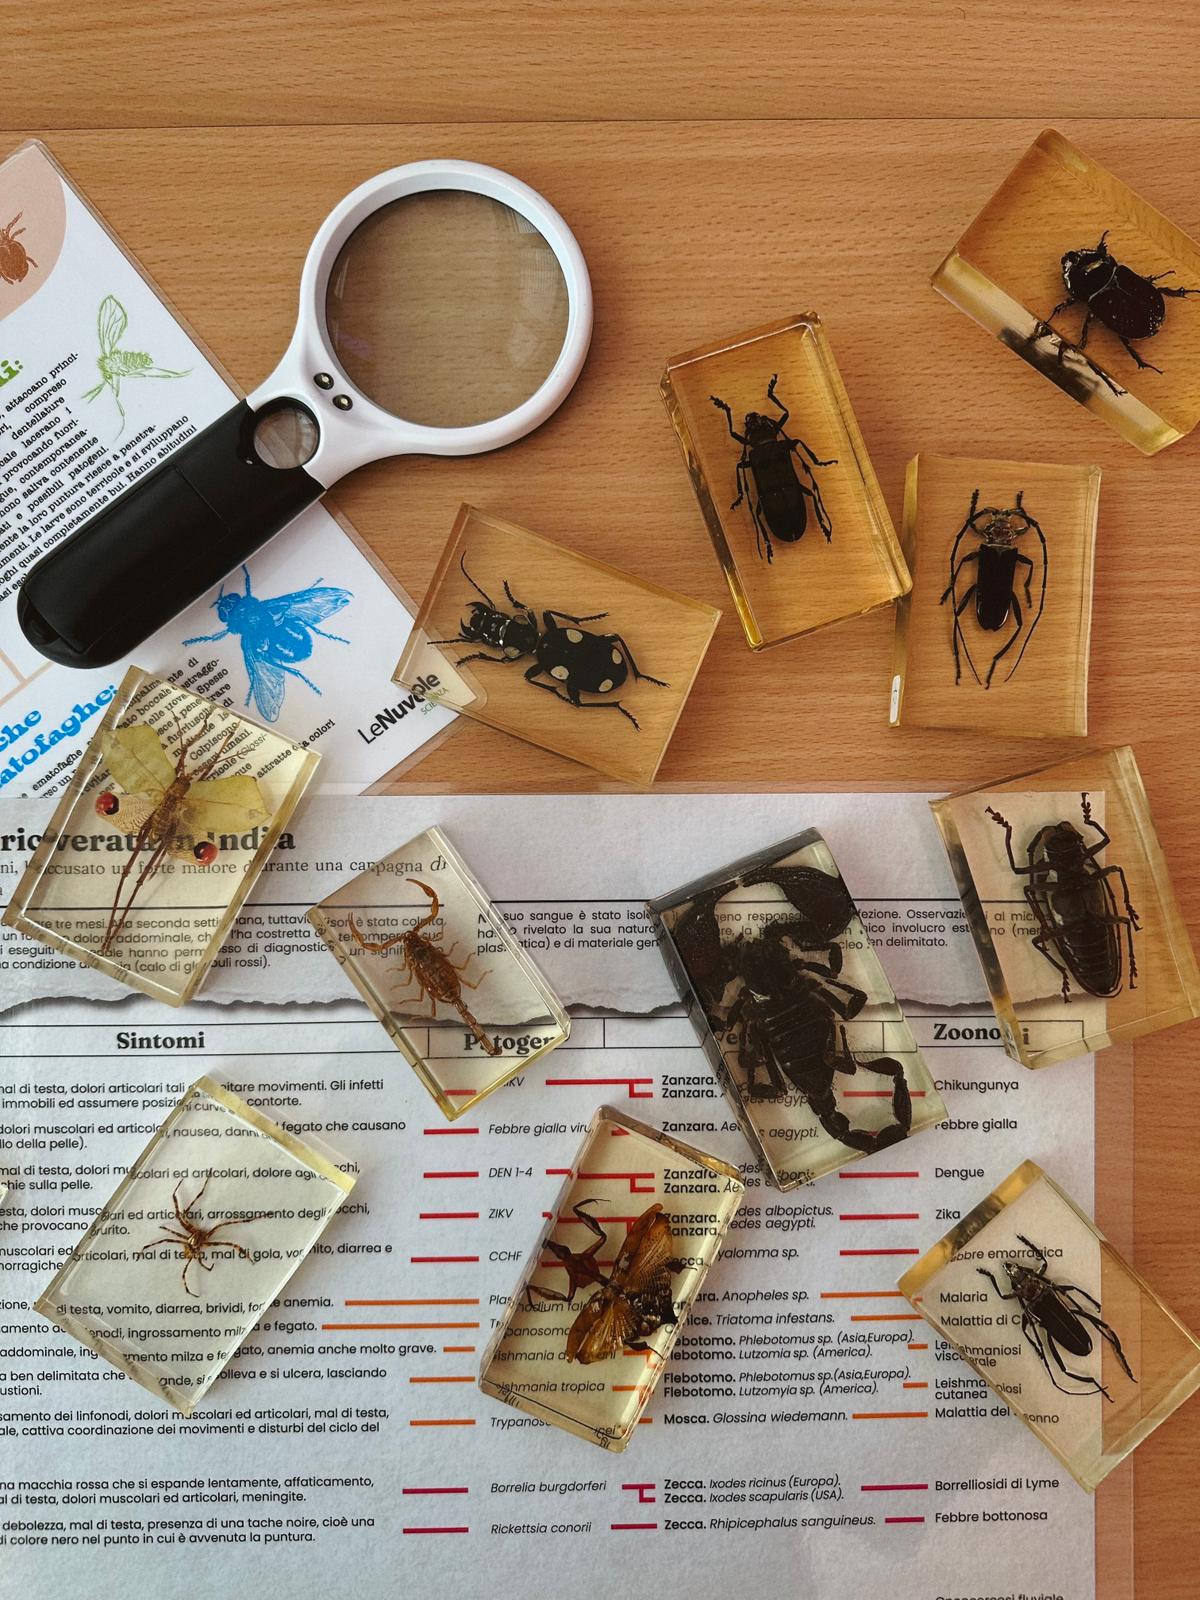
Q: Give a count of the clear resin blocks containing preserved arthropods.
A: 11